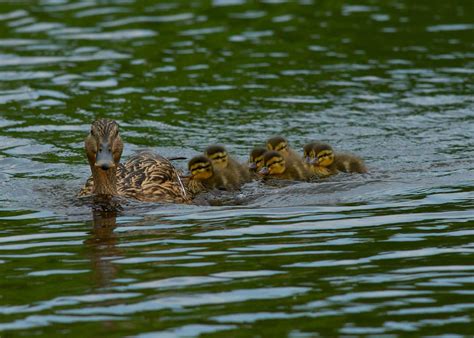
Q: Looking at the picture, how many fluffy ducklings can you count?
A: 7